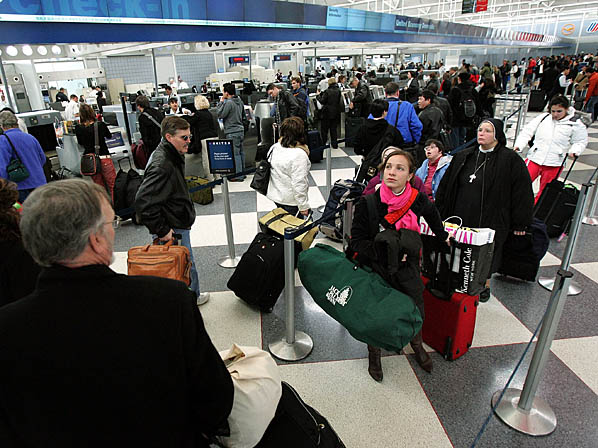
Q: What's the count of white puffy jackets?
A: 2